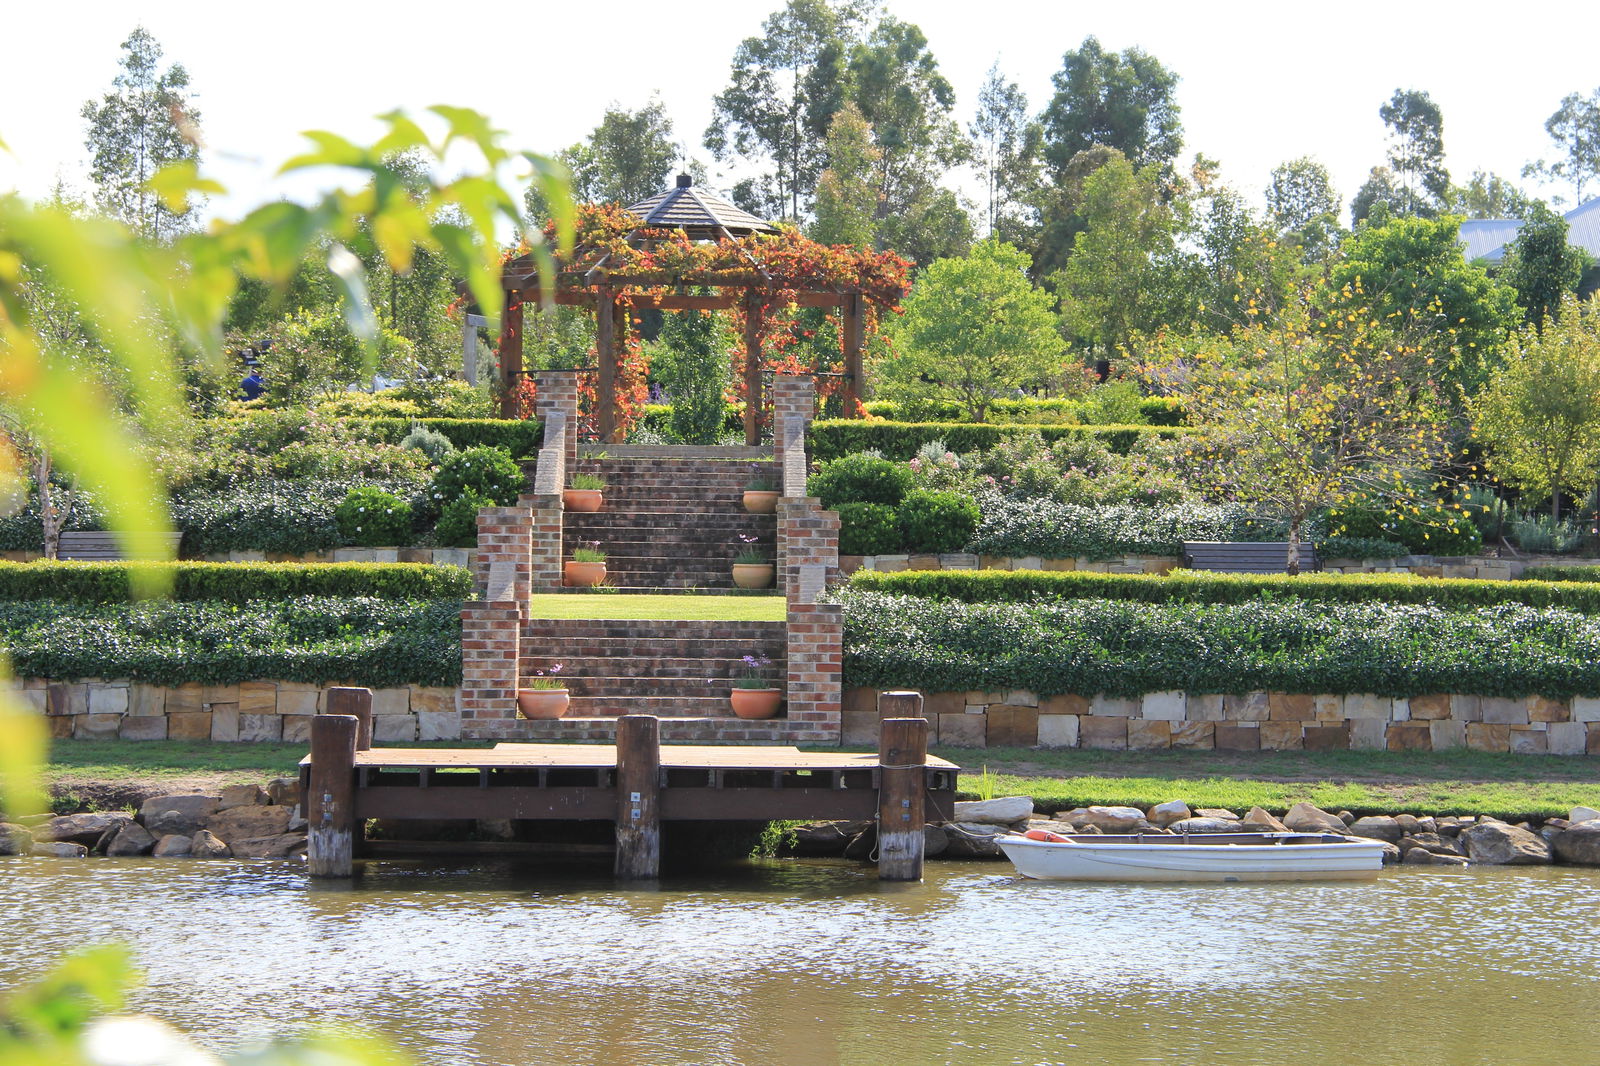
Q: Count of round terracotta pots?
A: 6